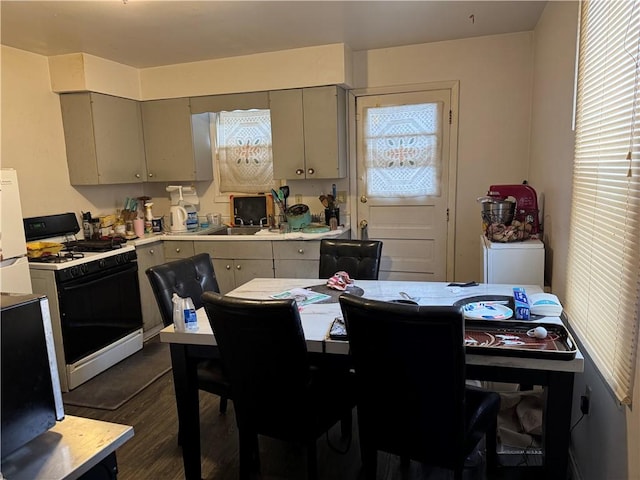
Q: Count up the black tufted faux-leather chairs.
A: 4